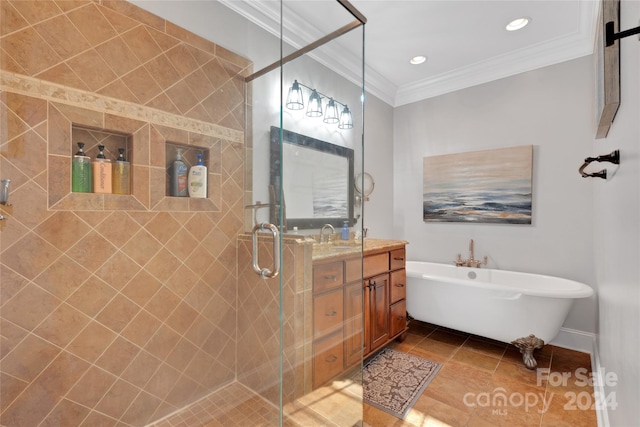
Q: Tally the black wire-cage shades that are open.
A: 4